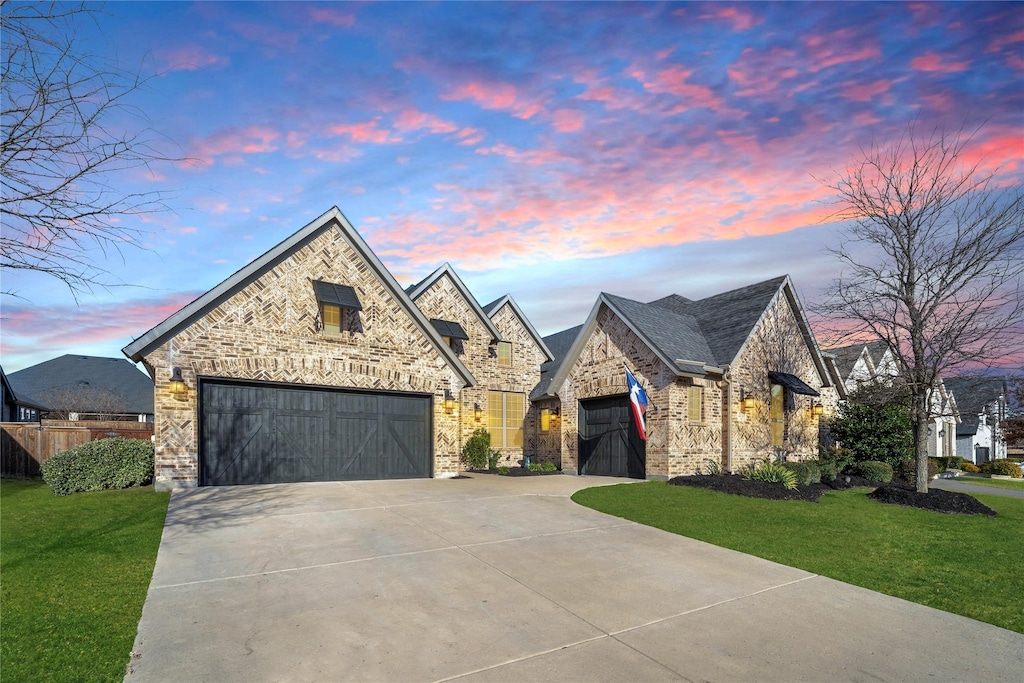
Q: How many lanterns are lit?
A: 6